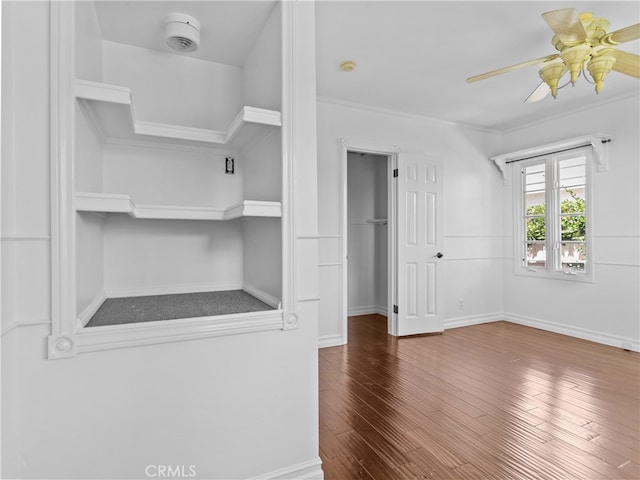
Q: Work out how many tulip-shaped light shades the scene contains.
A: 3